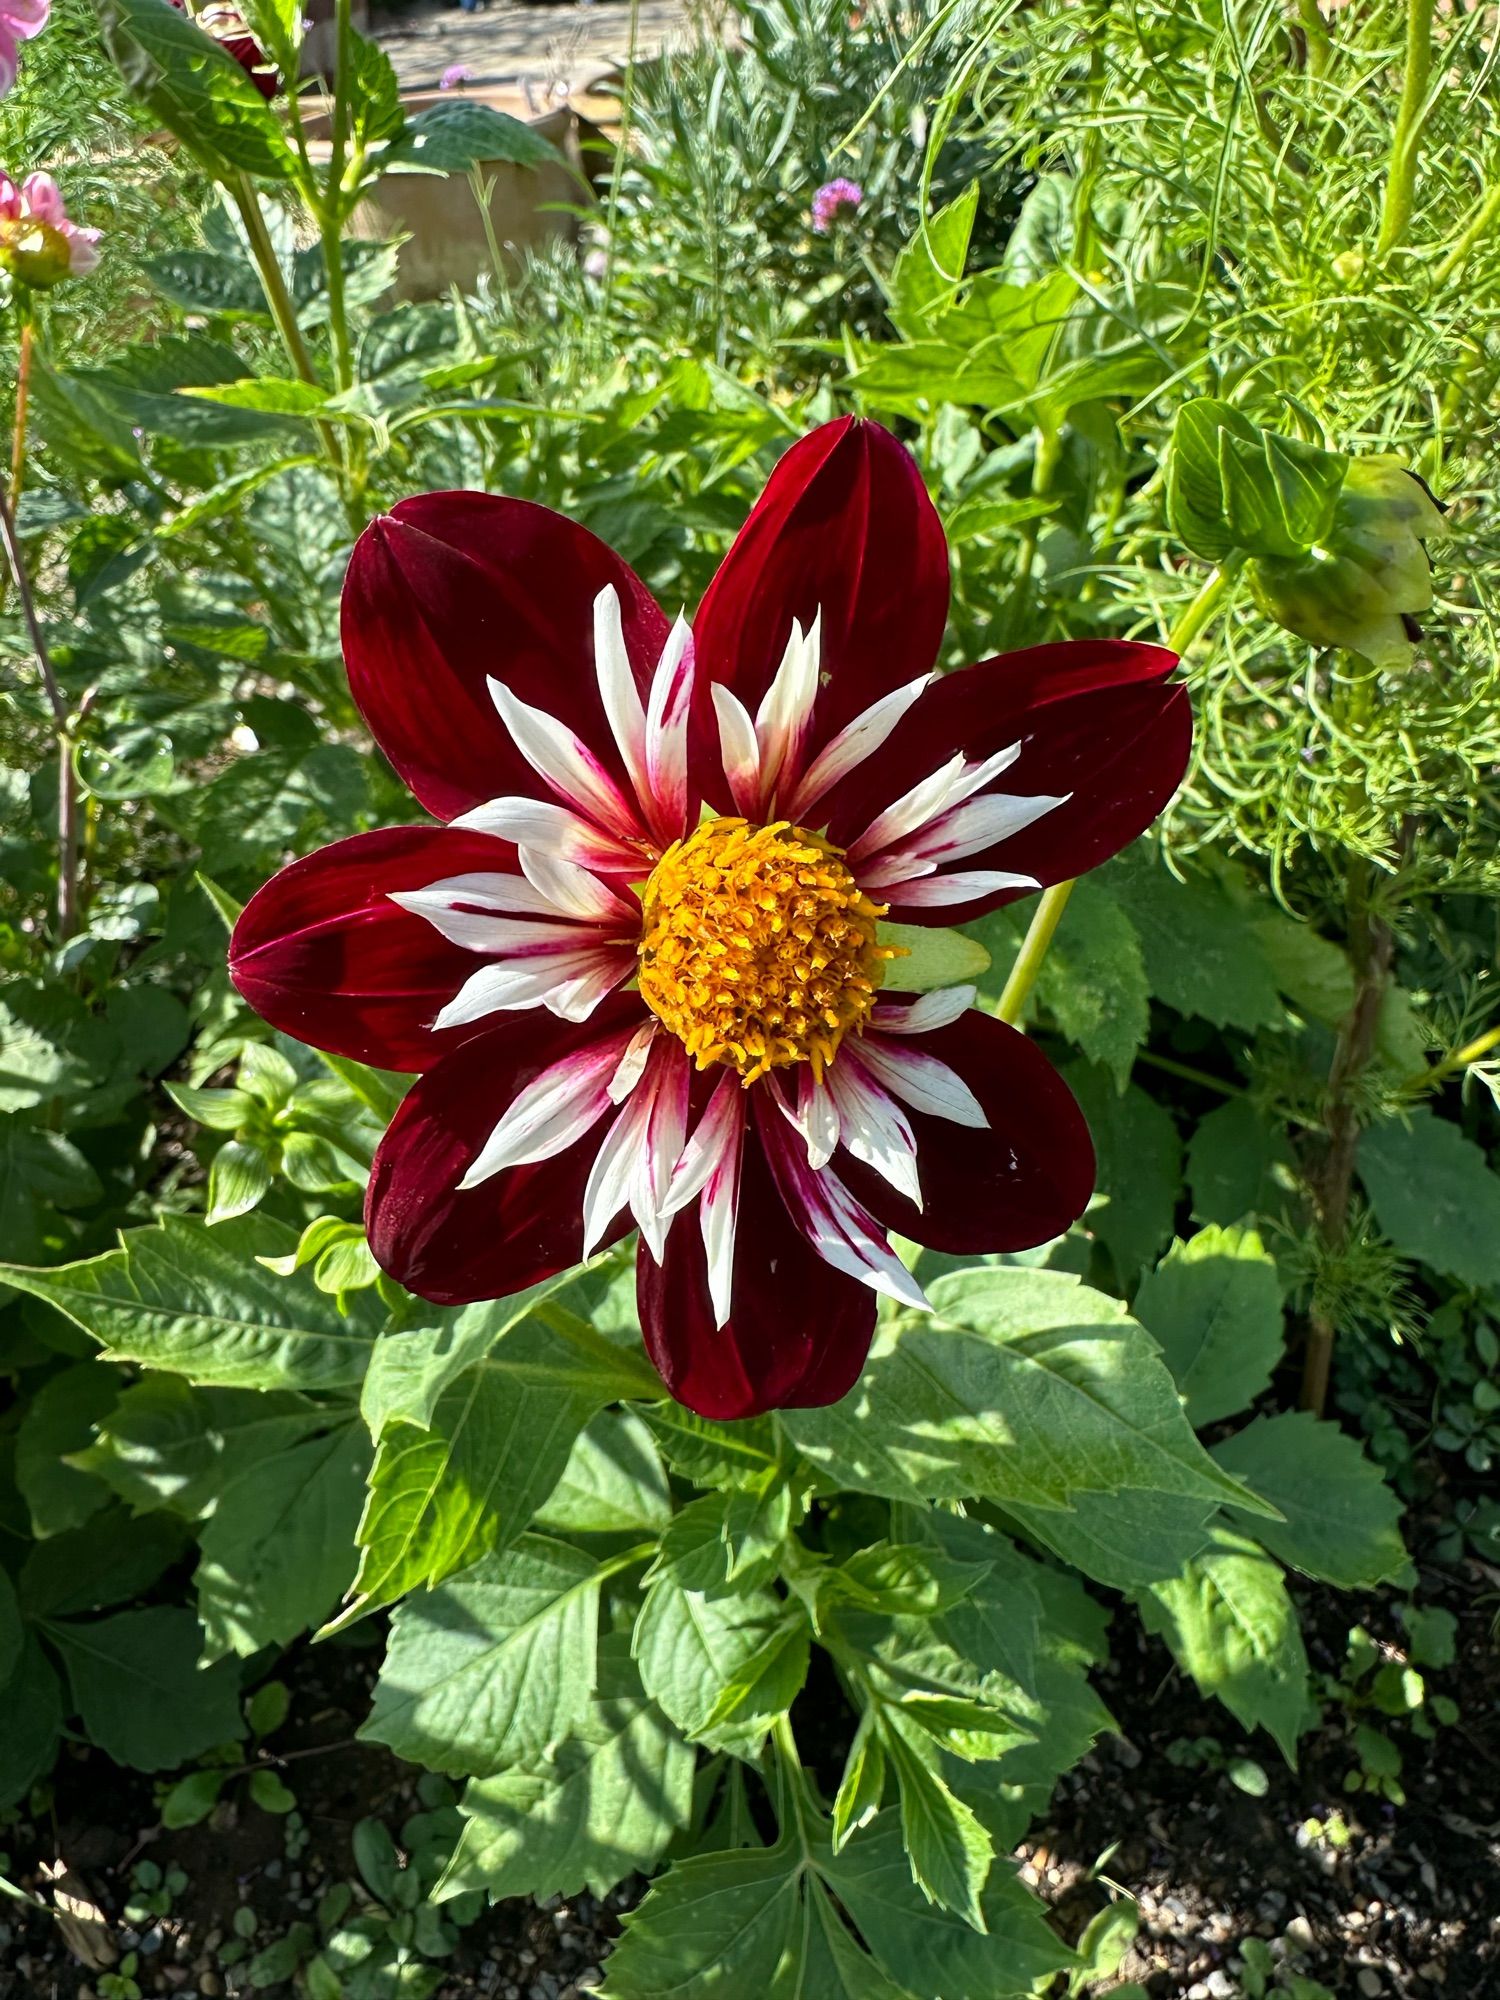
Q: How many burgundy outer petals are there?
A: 7